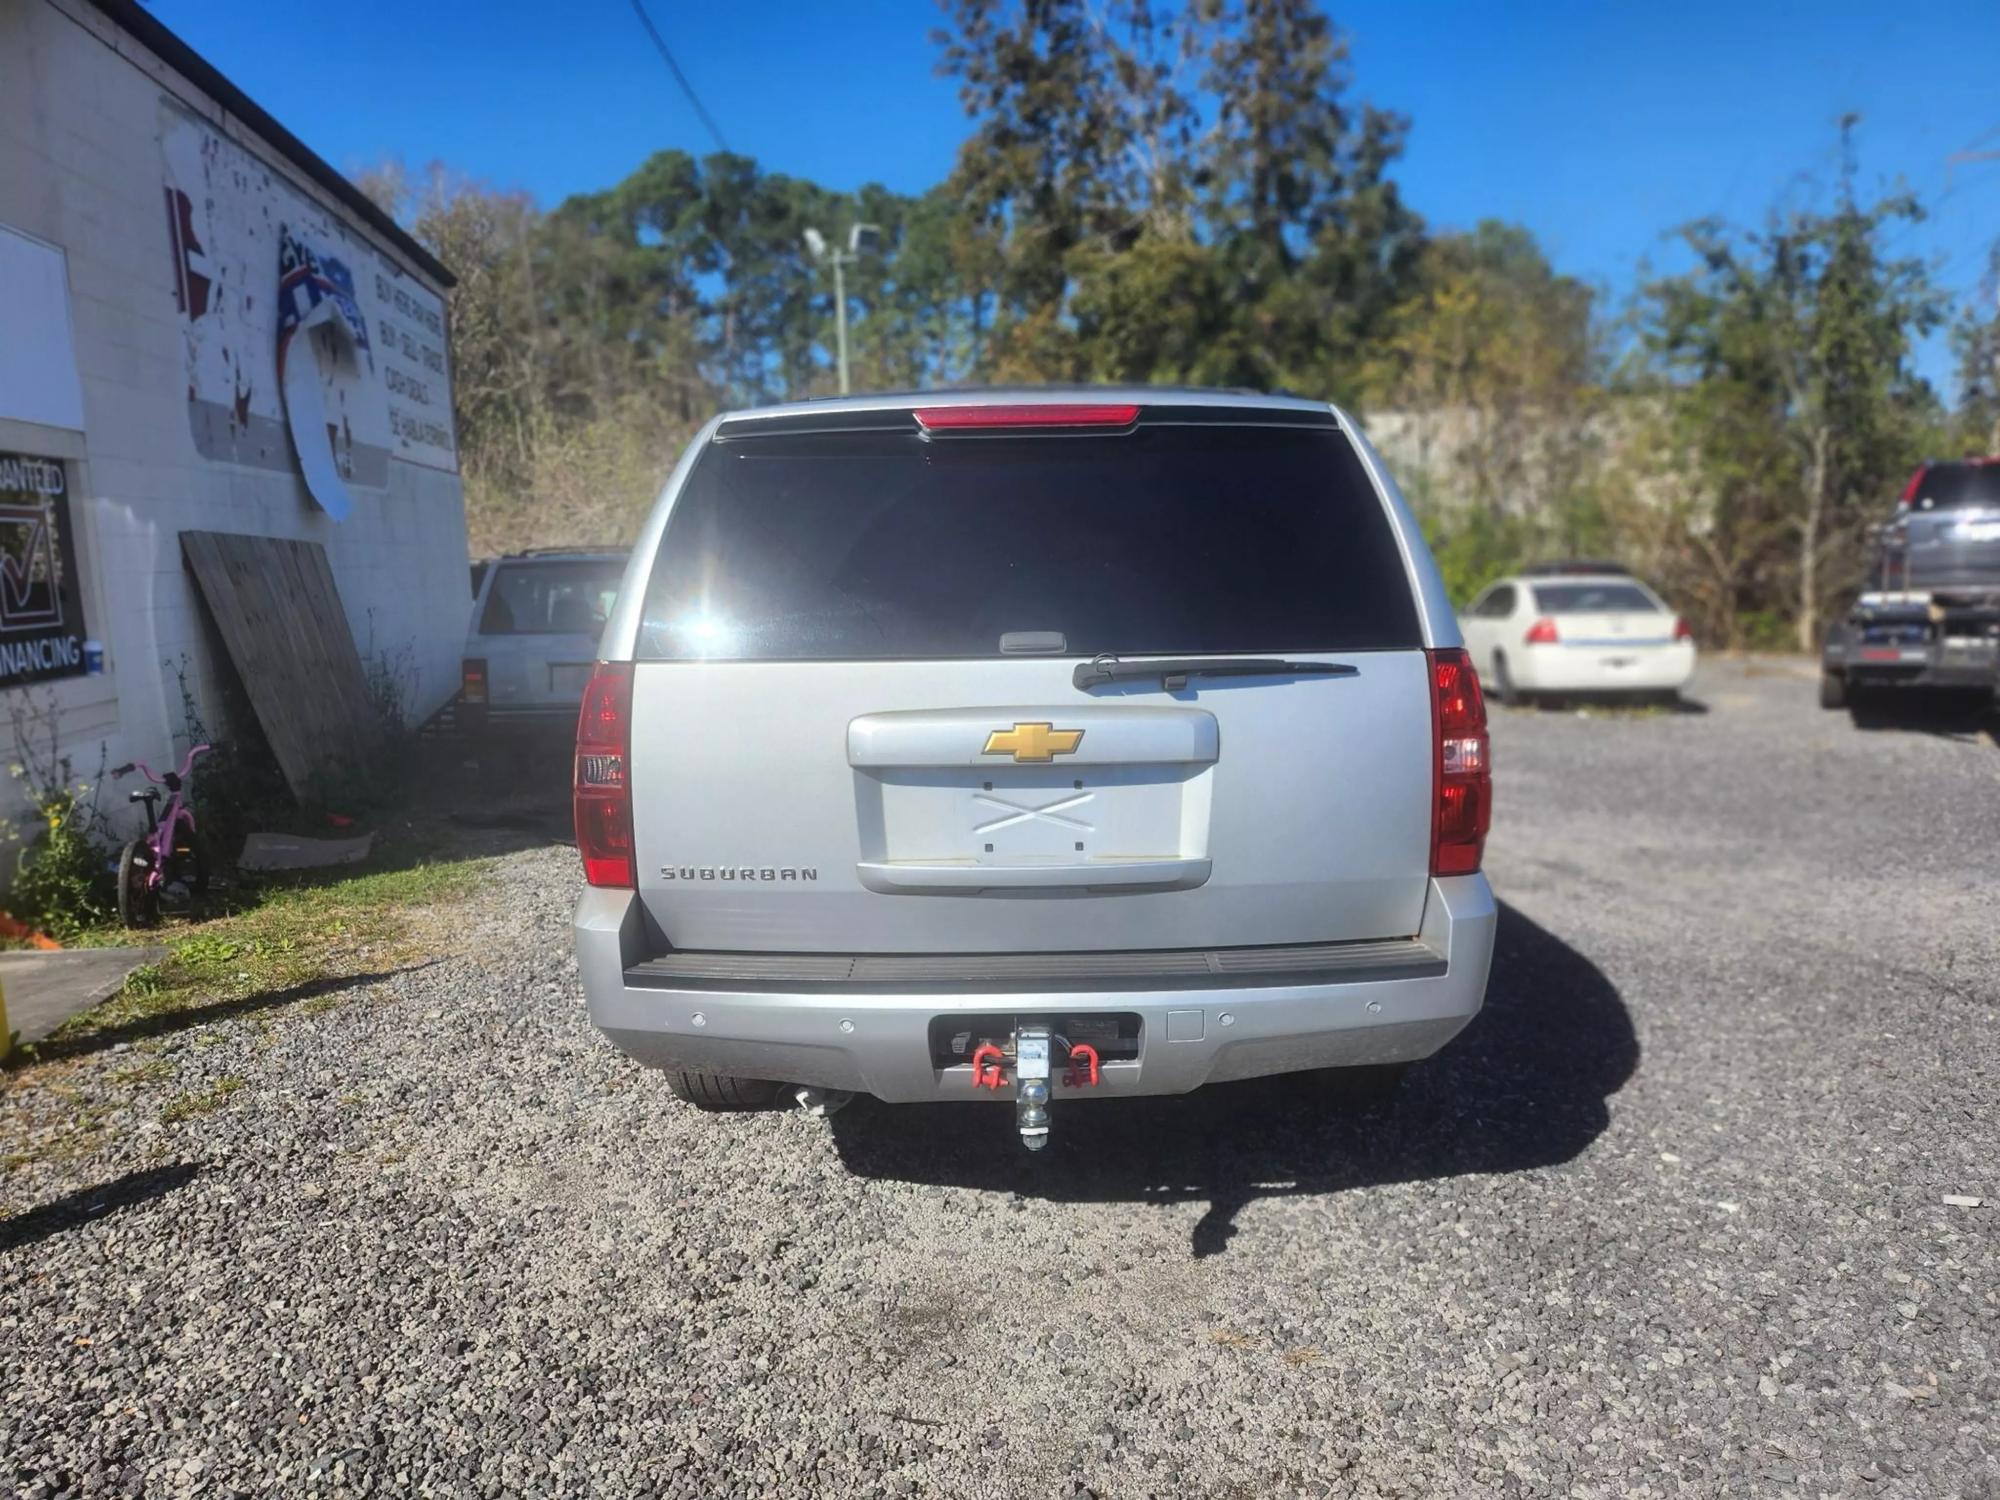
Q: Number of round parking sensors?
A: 4